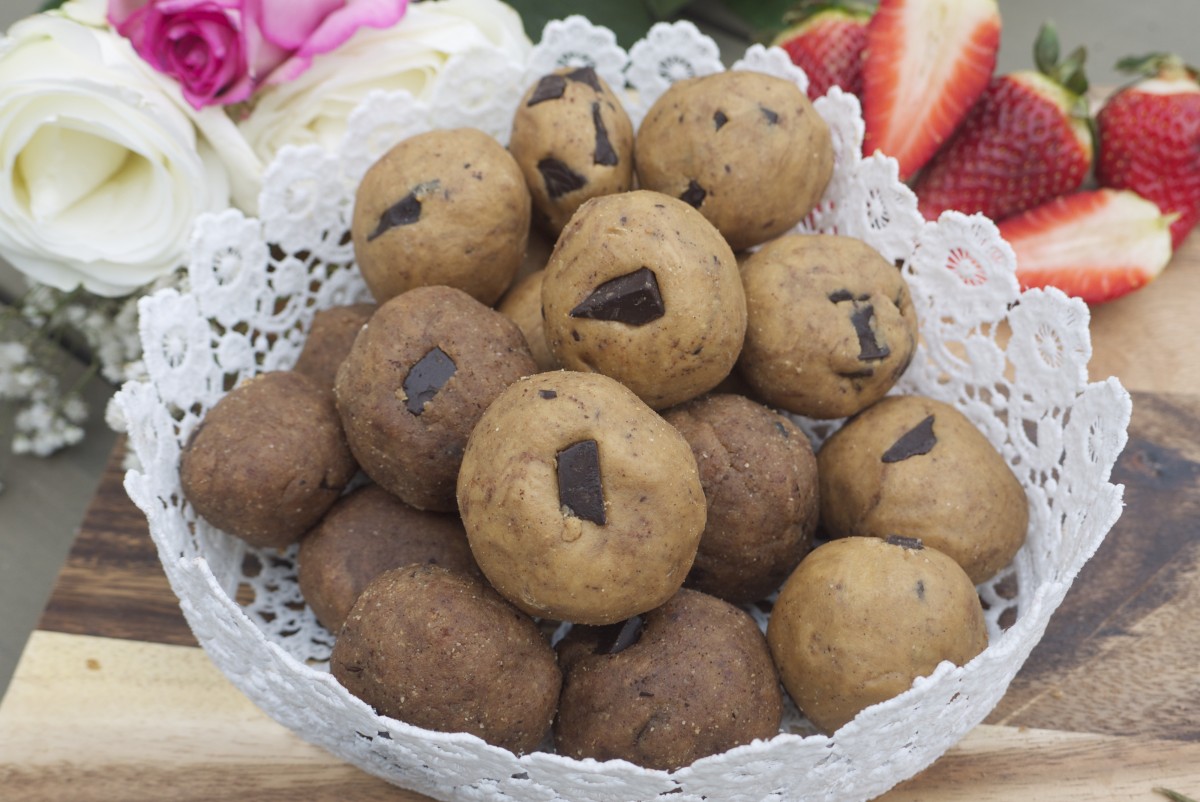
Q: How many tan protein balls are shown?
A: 9